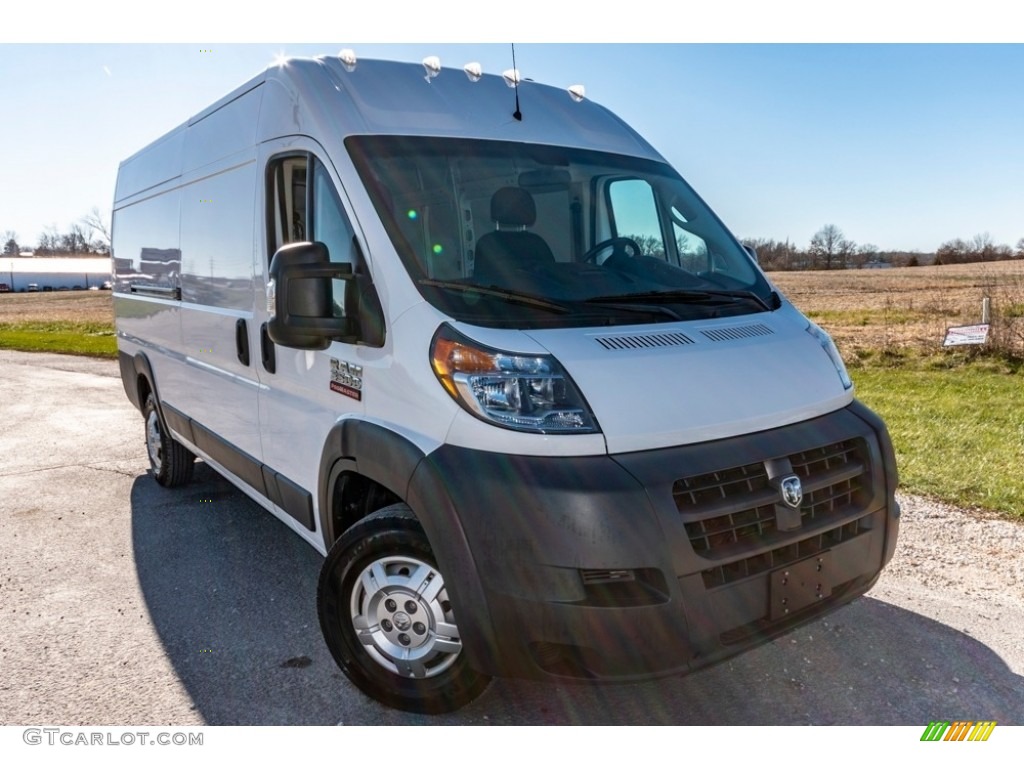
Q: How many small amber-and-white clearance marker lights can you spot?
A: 5